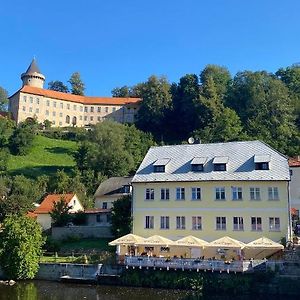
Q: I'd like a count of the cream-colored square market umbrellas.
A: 5